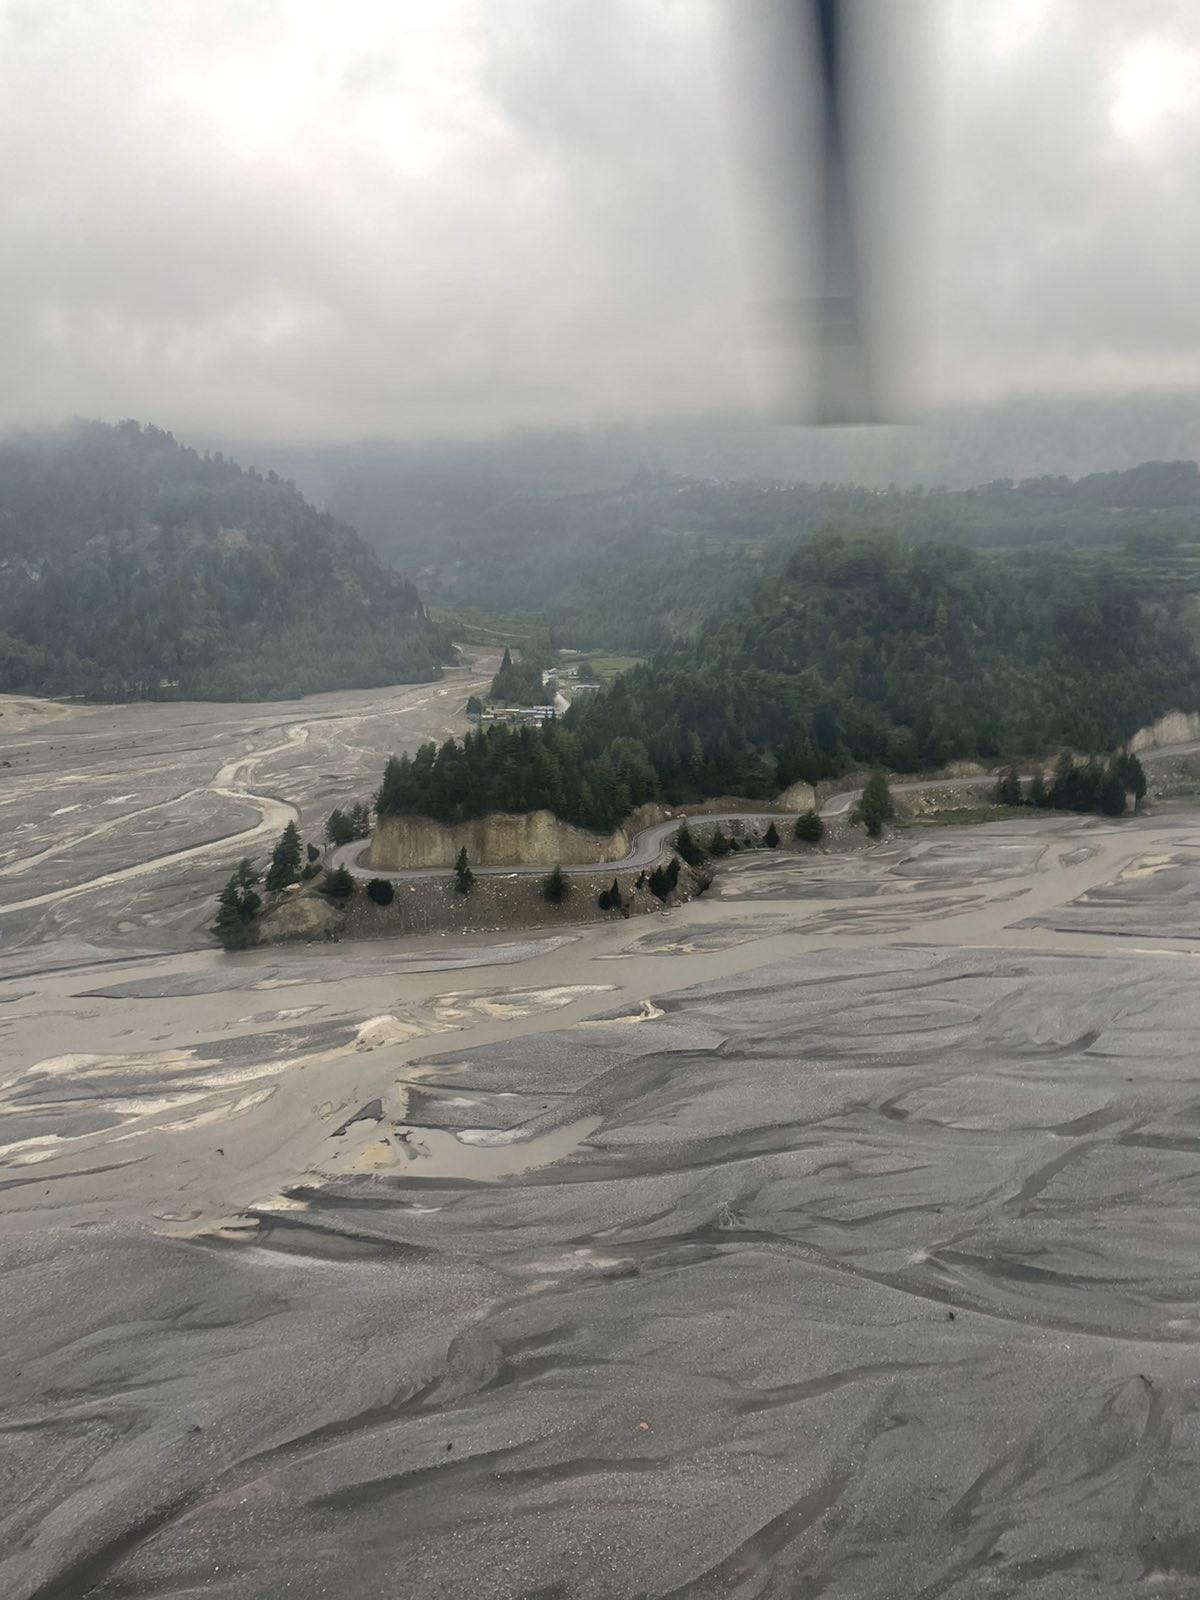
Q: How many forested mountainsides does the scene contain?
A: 2